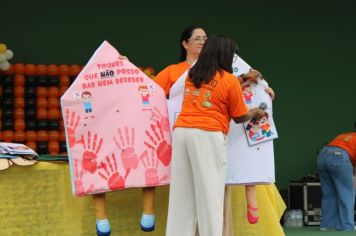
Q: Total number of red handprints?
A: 8